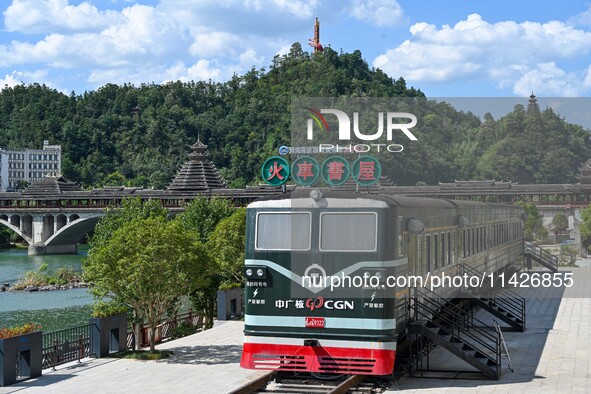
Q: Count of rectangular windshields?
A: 2